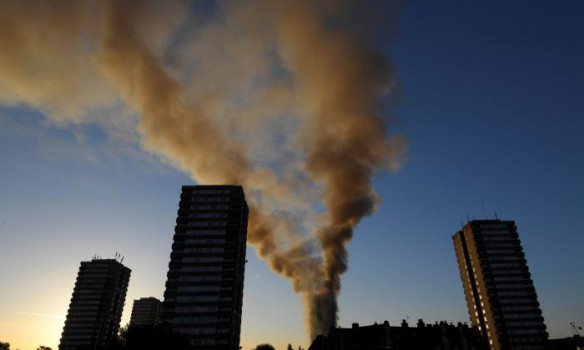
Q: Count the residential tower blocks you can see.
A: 4